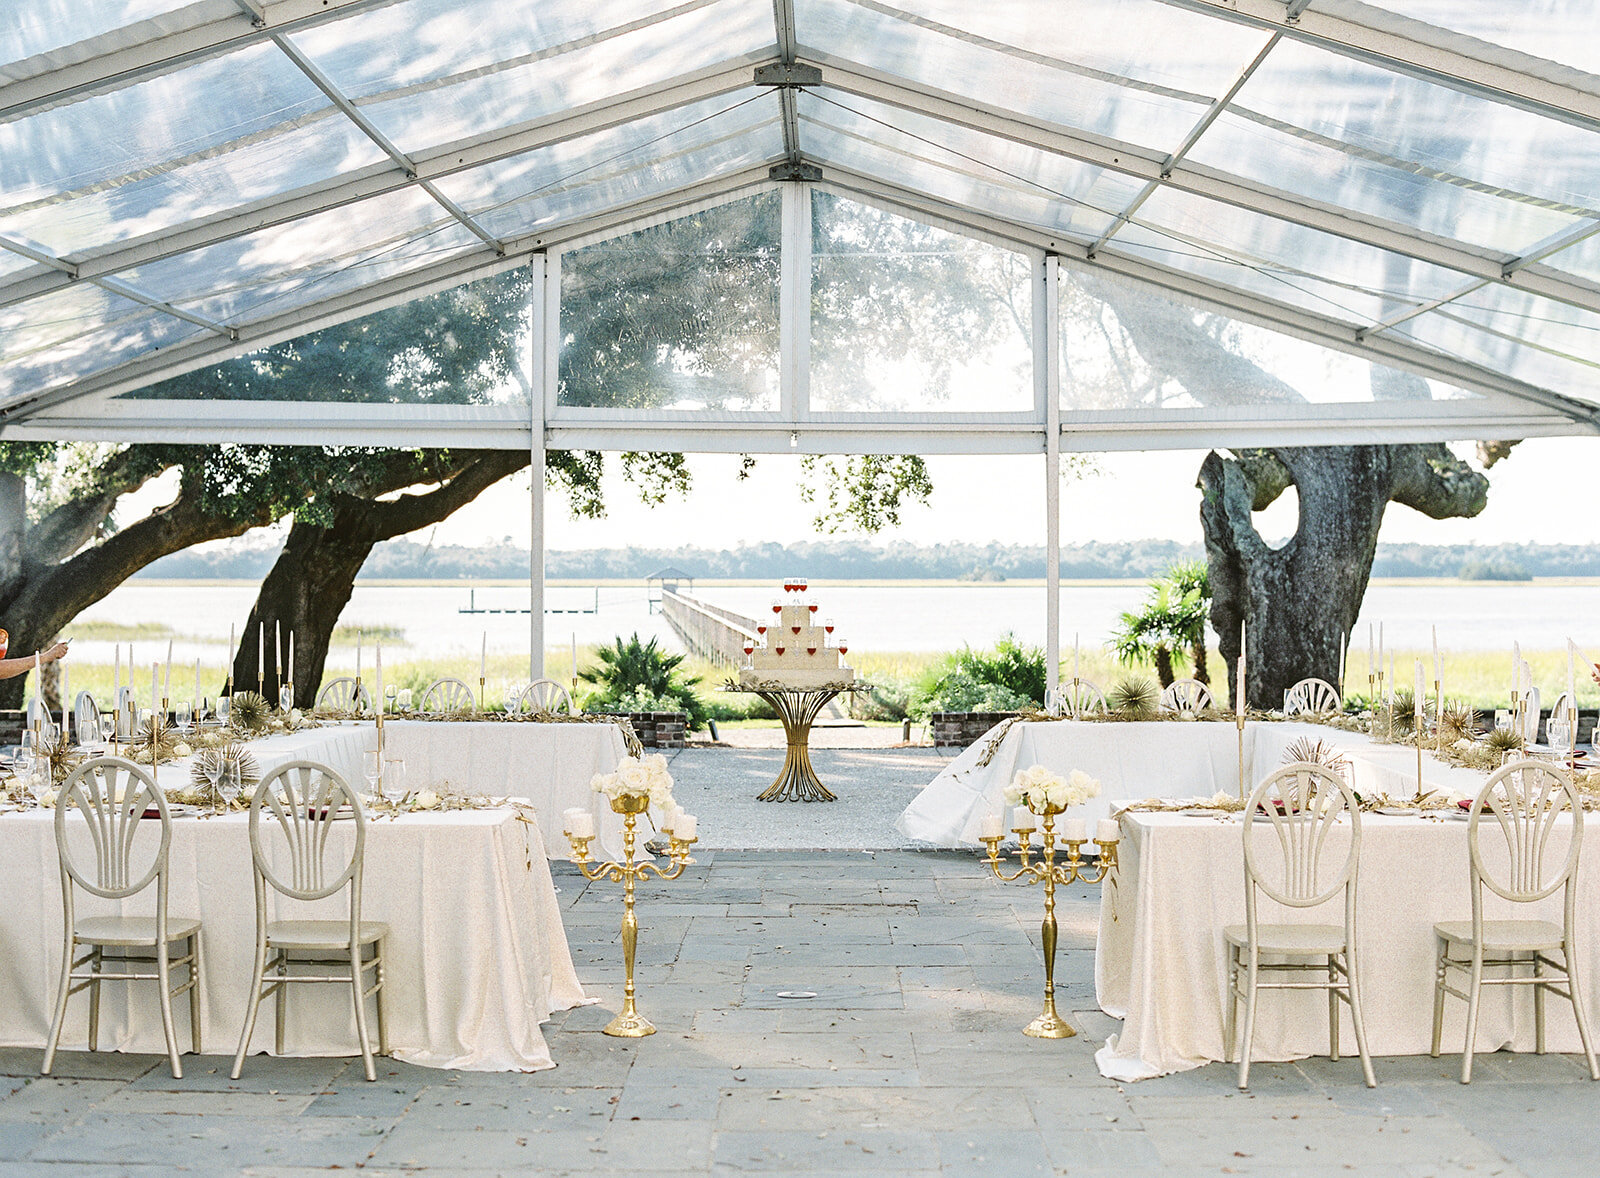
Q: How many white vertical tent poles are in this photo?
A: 2